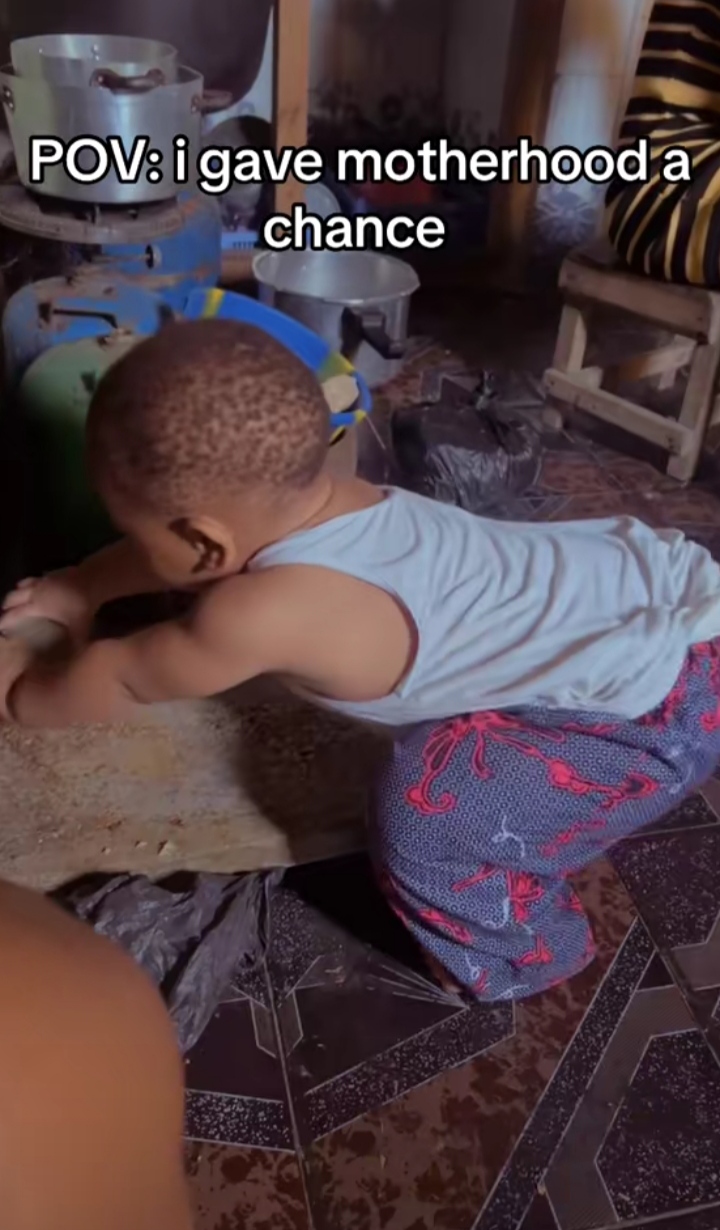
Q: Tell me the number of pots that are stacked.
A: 2